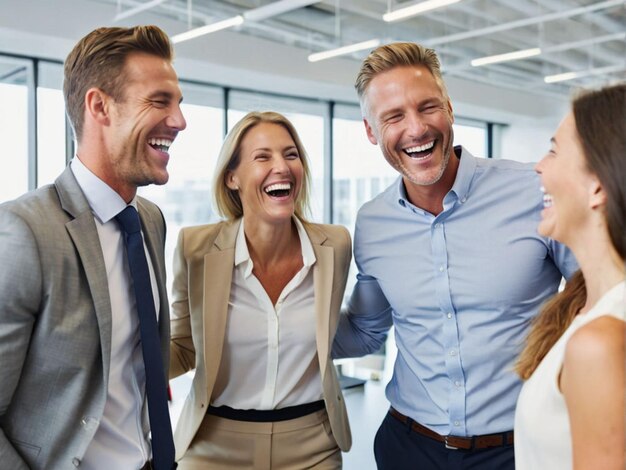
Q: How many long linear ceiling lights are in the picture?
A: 5